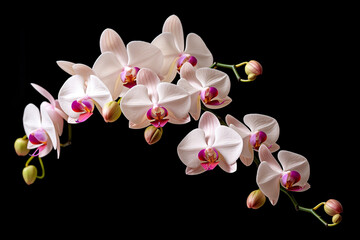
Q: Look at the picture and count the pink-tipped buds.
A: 5